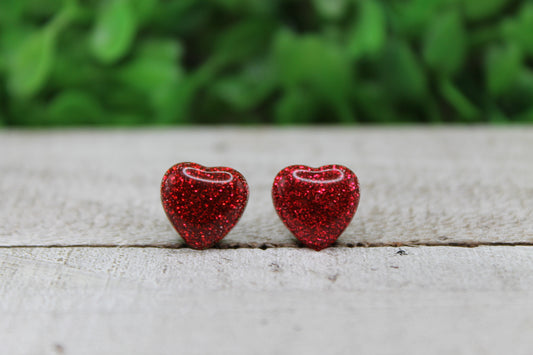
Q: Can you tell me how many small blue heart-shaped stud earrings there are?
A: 0